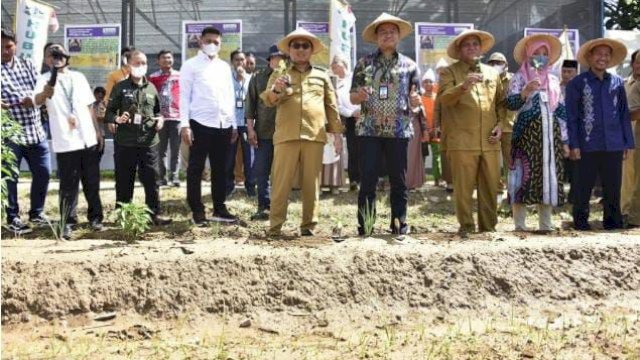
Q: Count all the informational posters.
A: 5